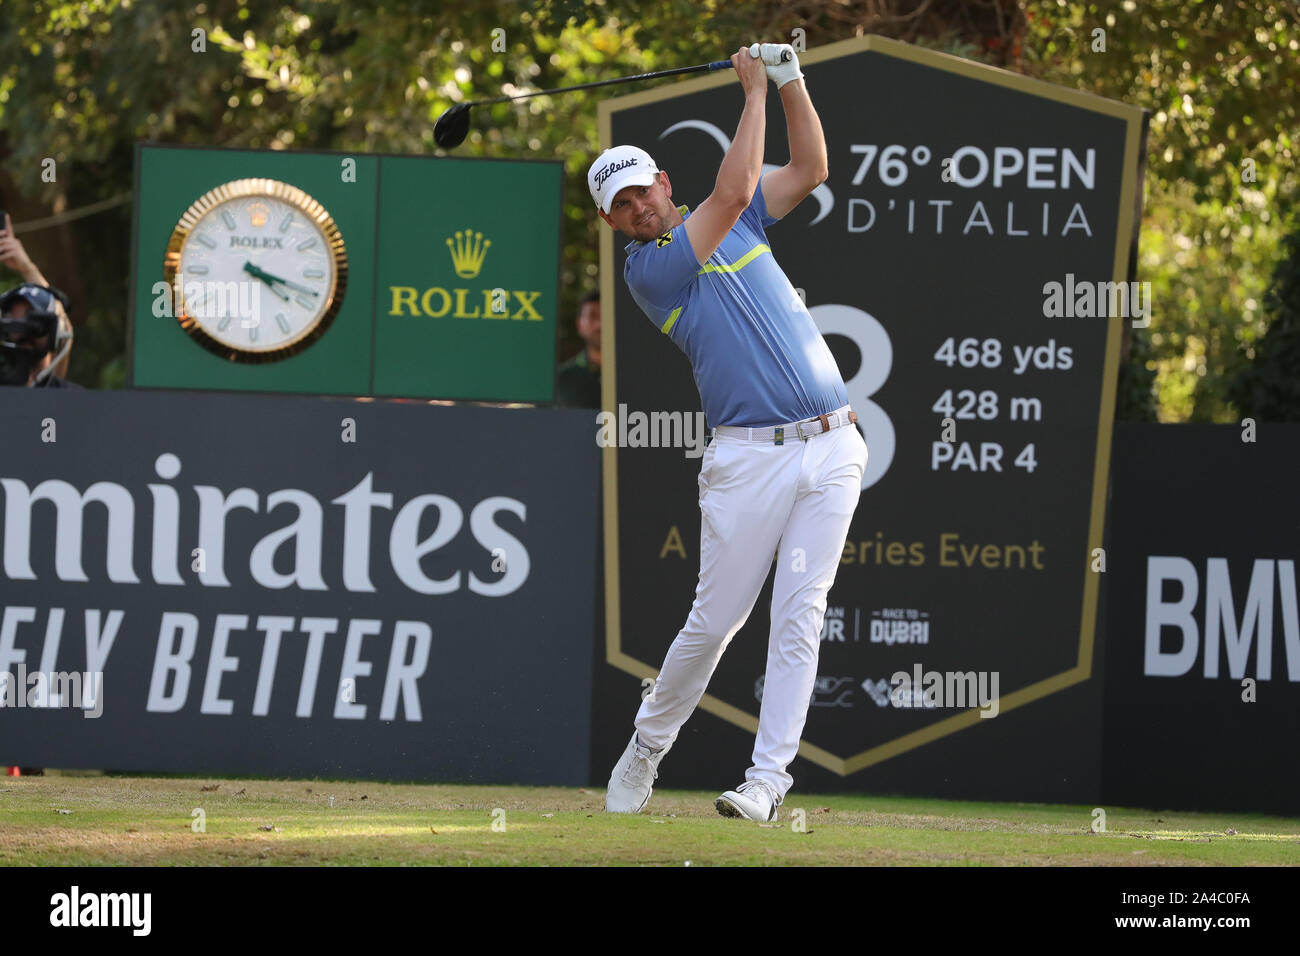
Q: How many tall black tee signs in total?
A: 1